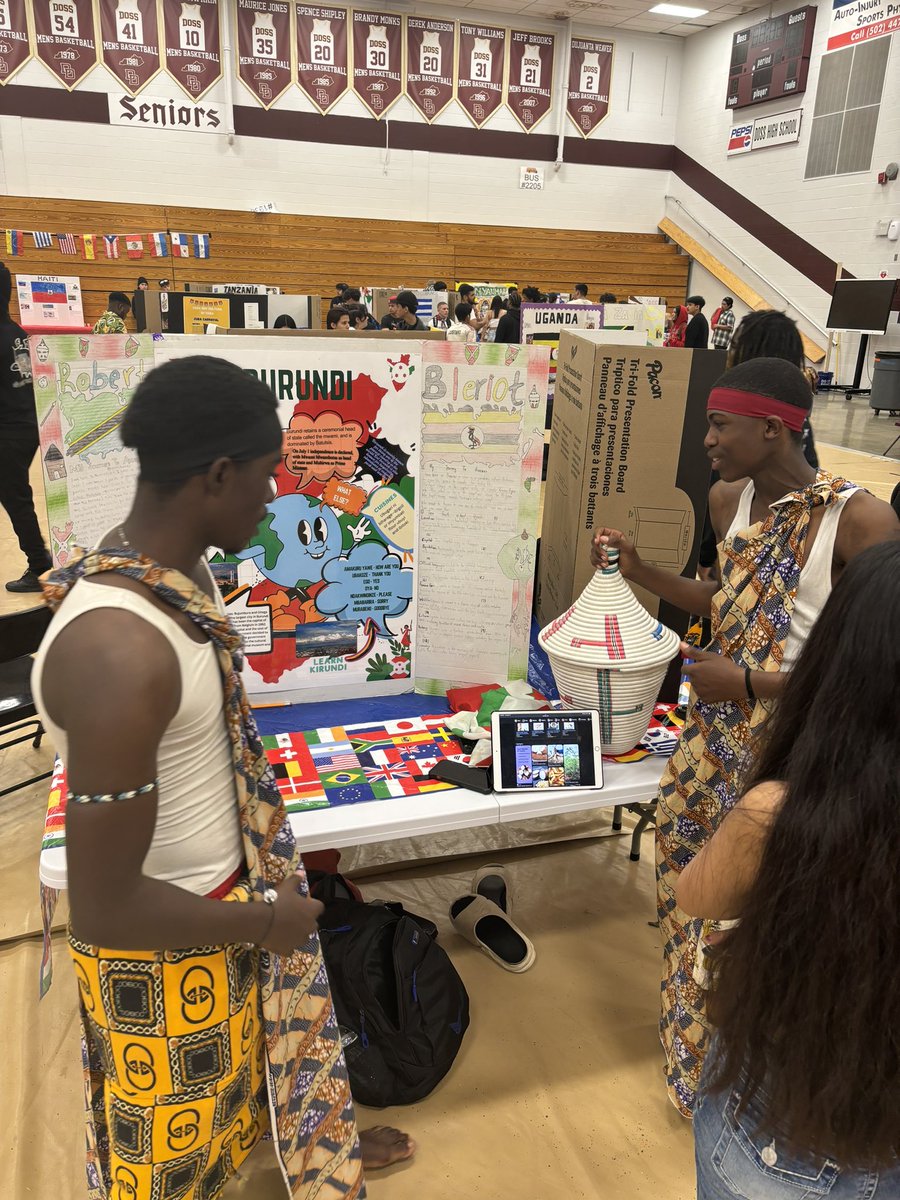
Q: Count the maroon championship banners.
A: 11